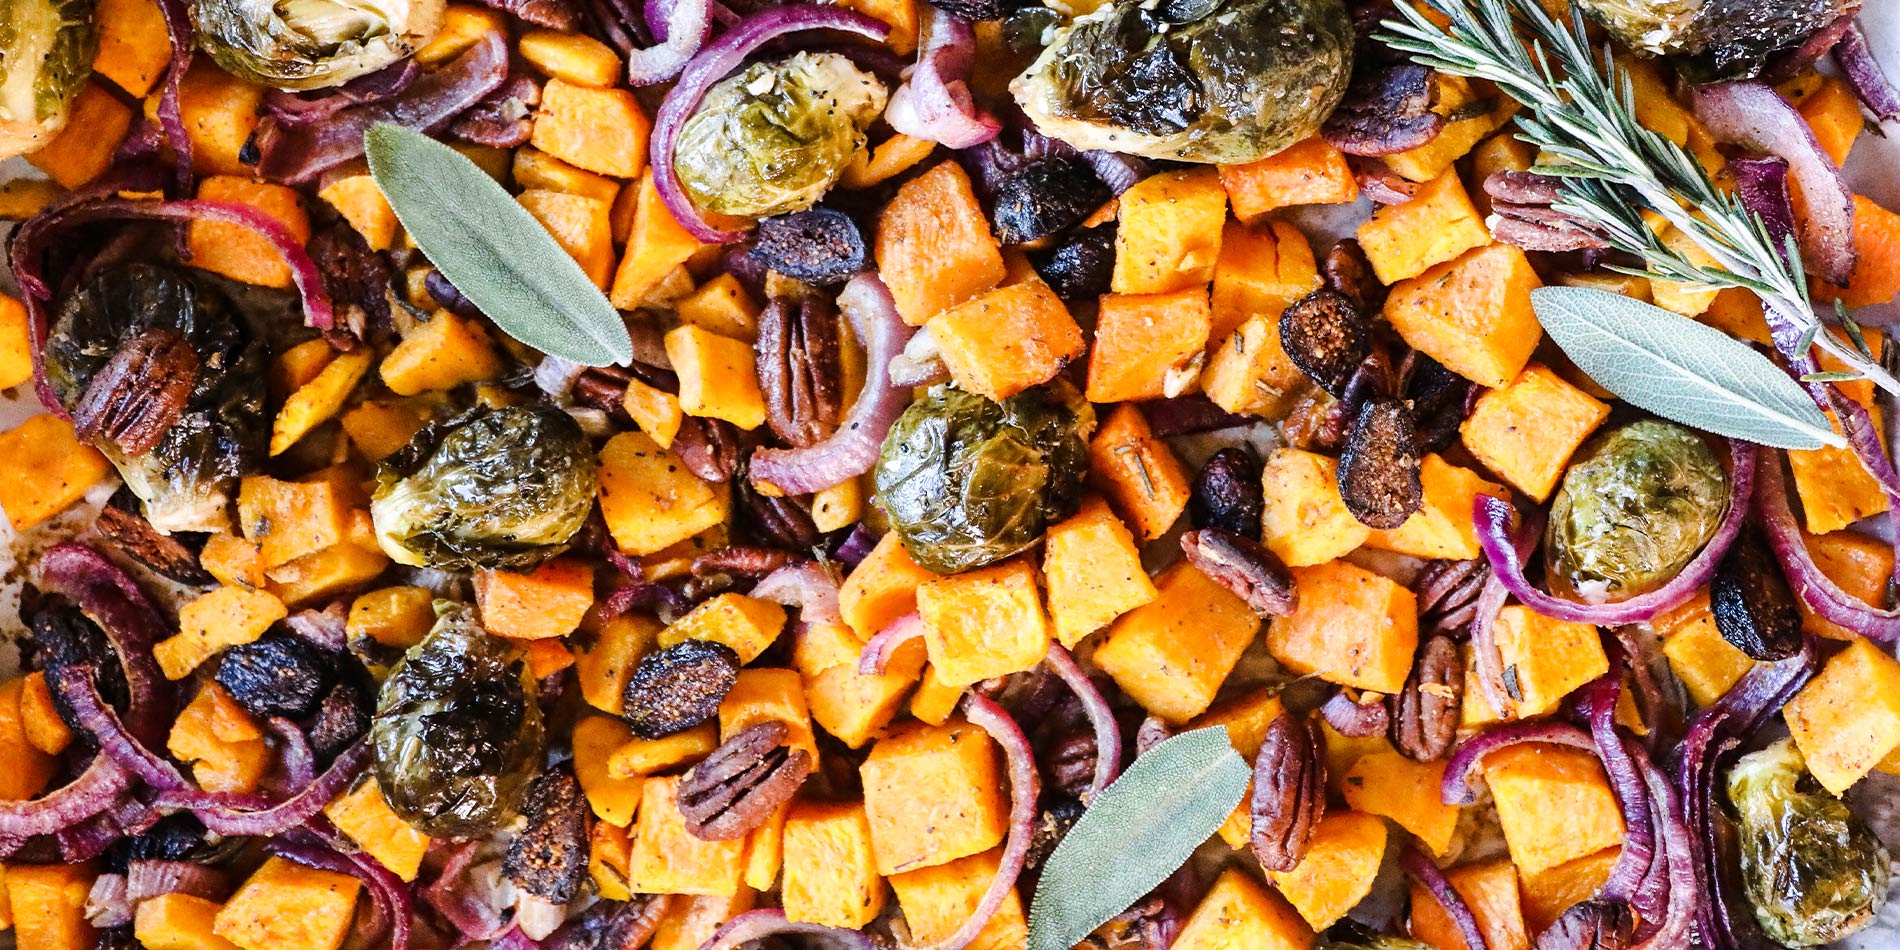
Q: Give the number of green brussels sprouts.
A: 11